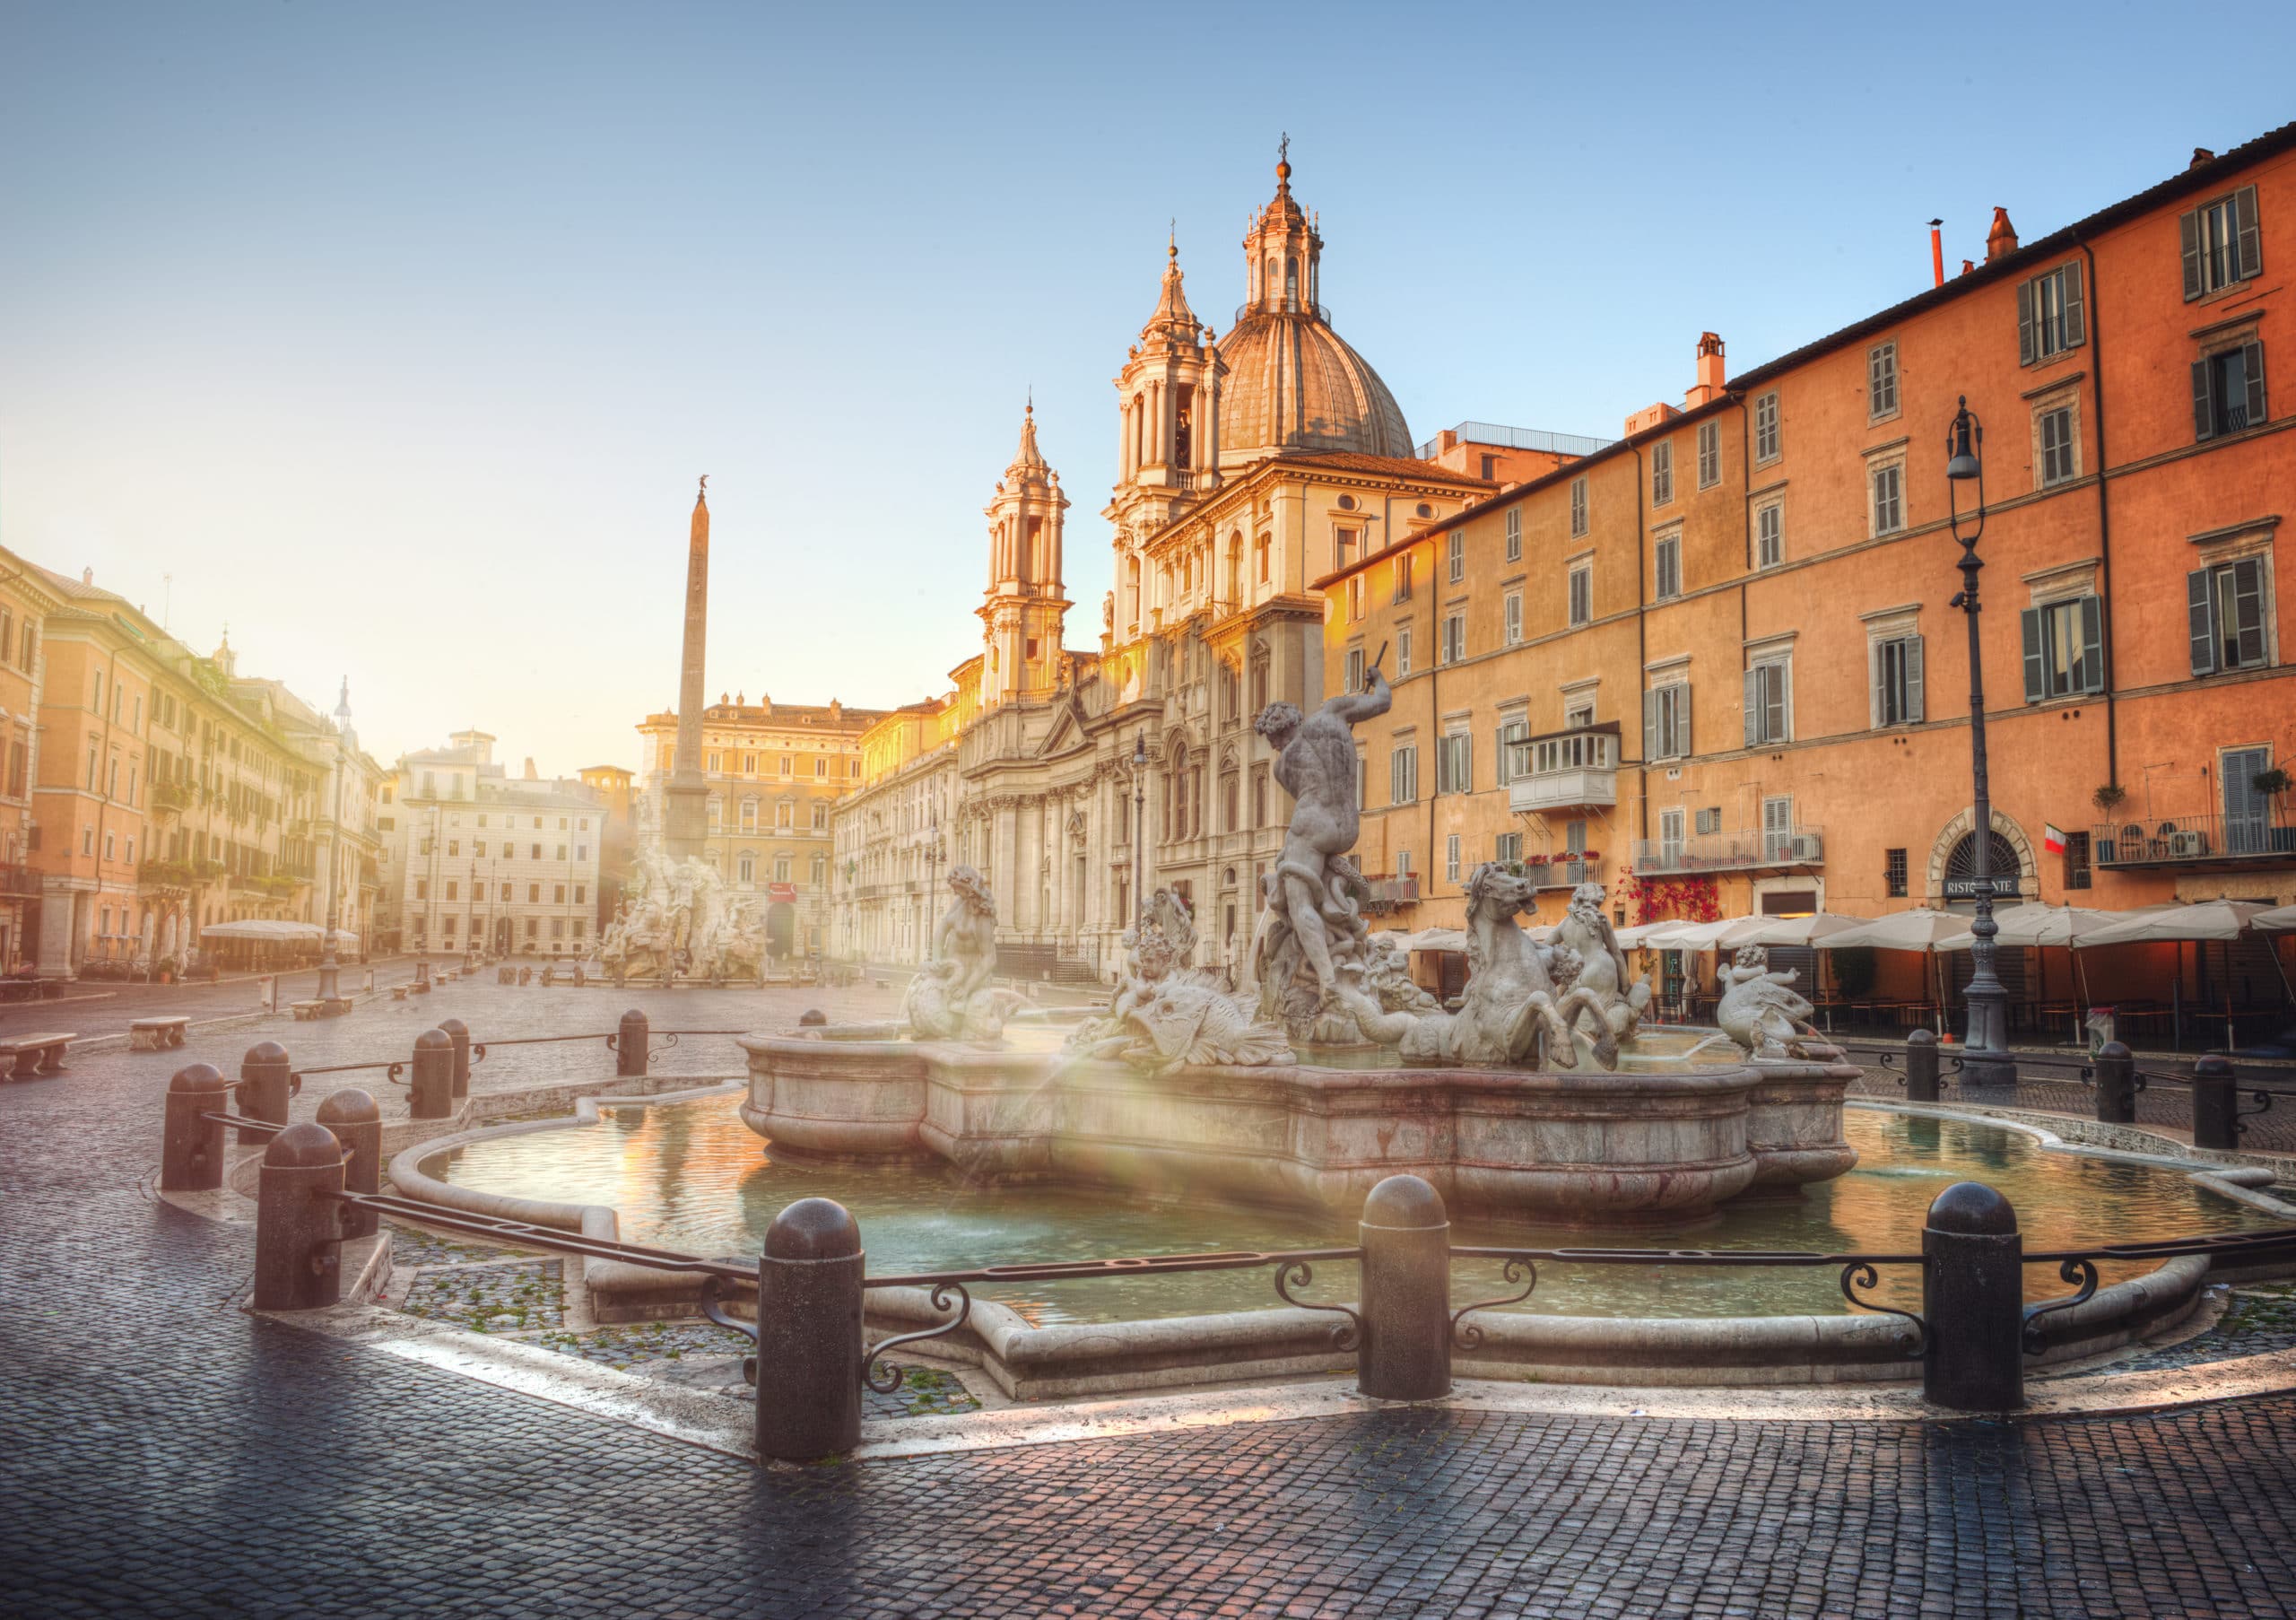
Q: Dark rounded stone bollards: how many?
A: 14